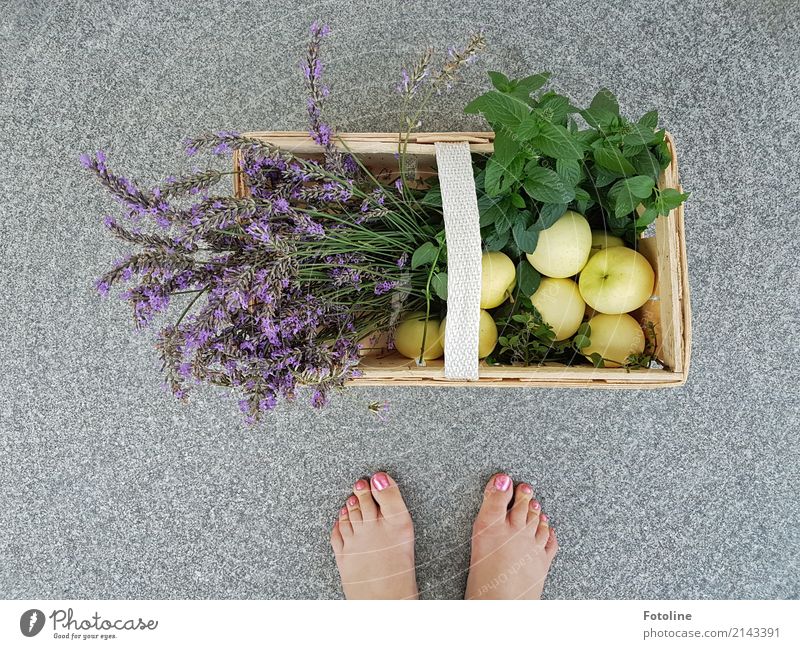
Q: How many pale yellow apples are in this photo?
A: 8